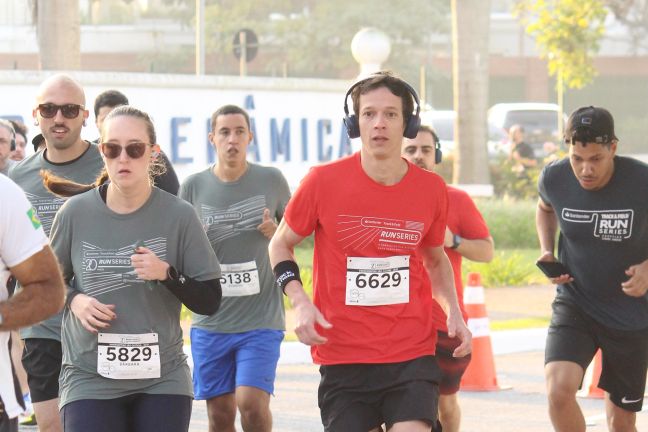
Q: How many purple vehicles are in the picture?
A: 0